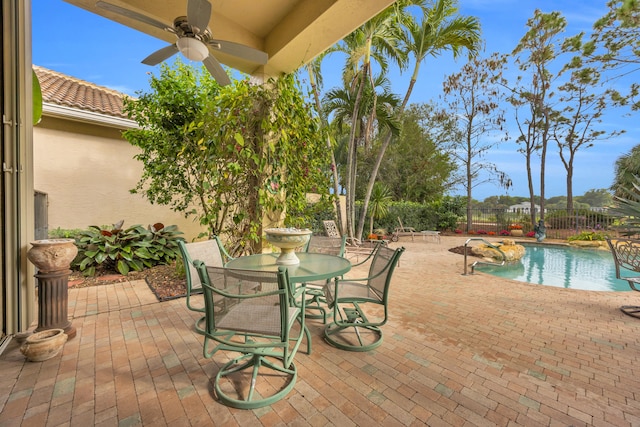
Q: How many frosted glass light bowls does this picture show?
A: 1